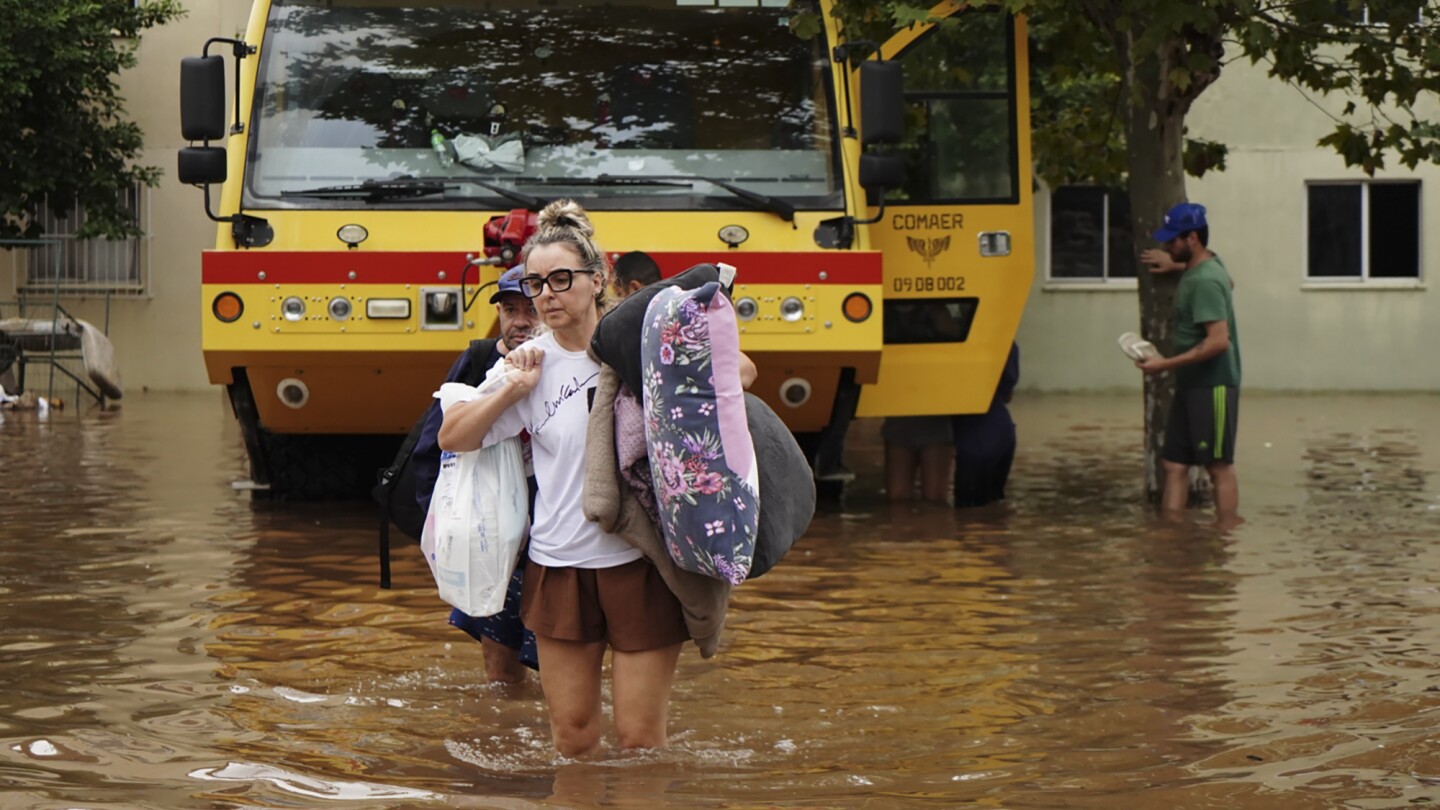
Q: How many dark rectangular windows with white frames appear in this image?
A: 2